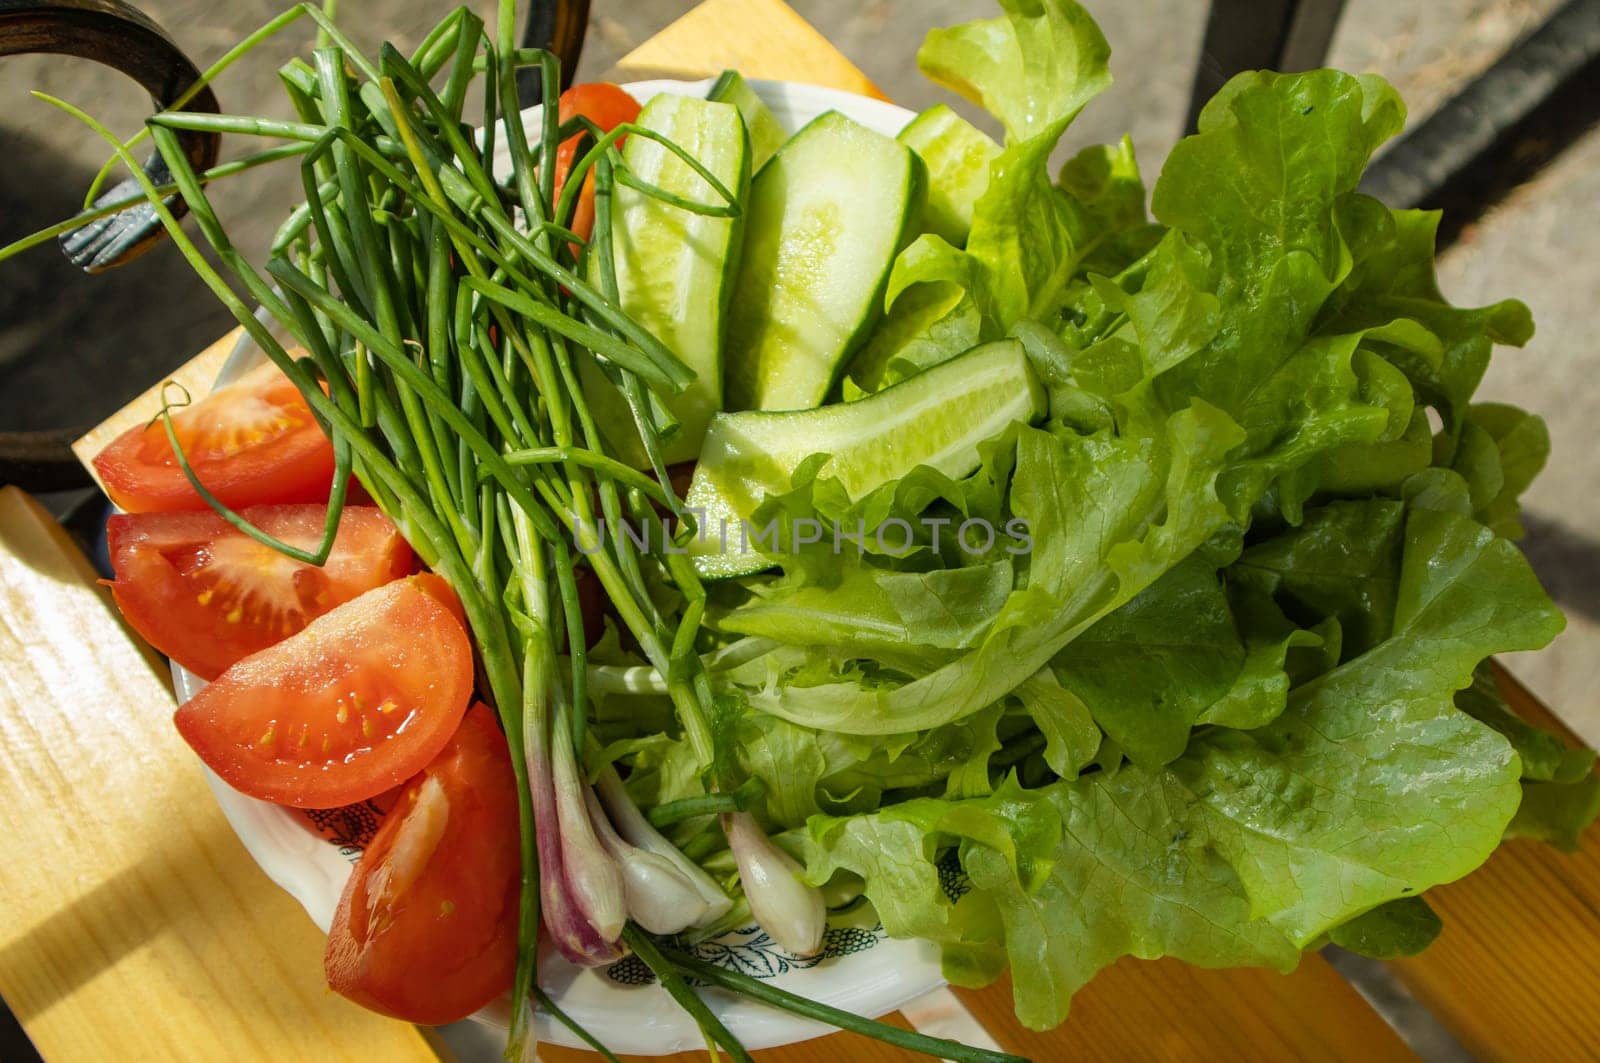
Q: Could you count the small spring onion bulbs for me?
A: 5